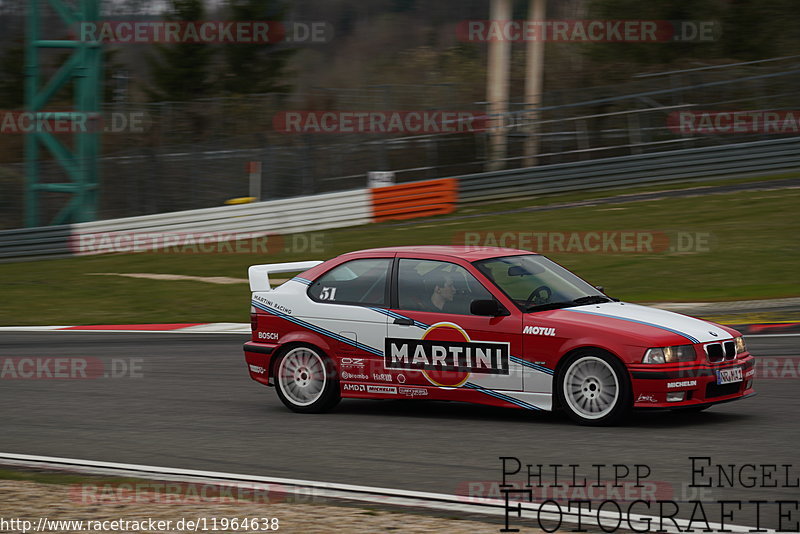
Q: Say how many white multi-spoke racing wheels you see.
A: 2